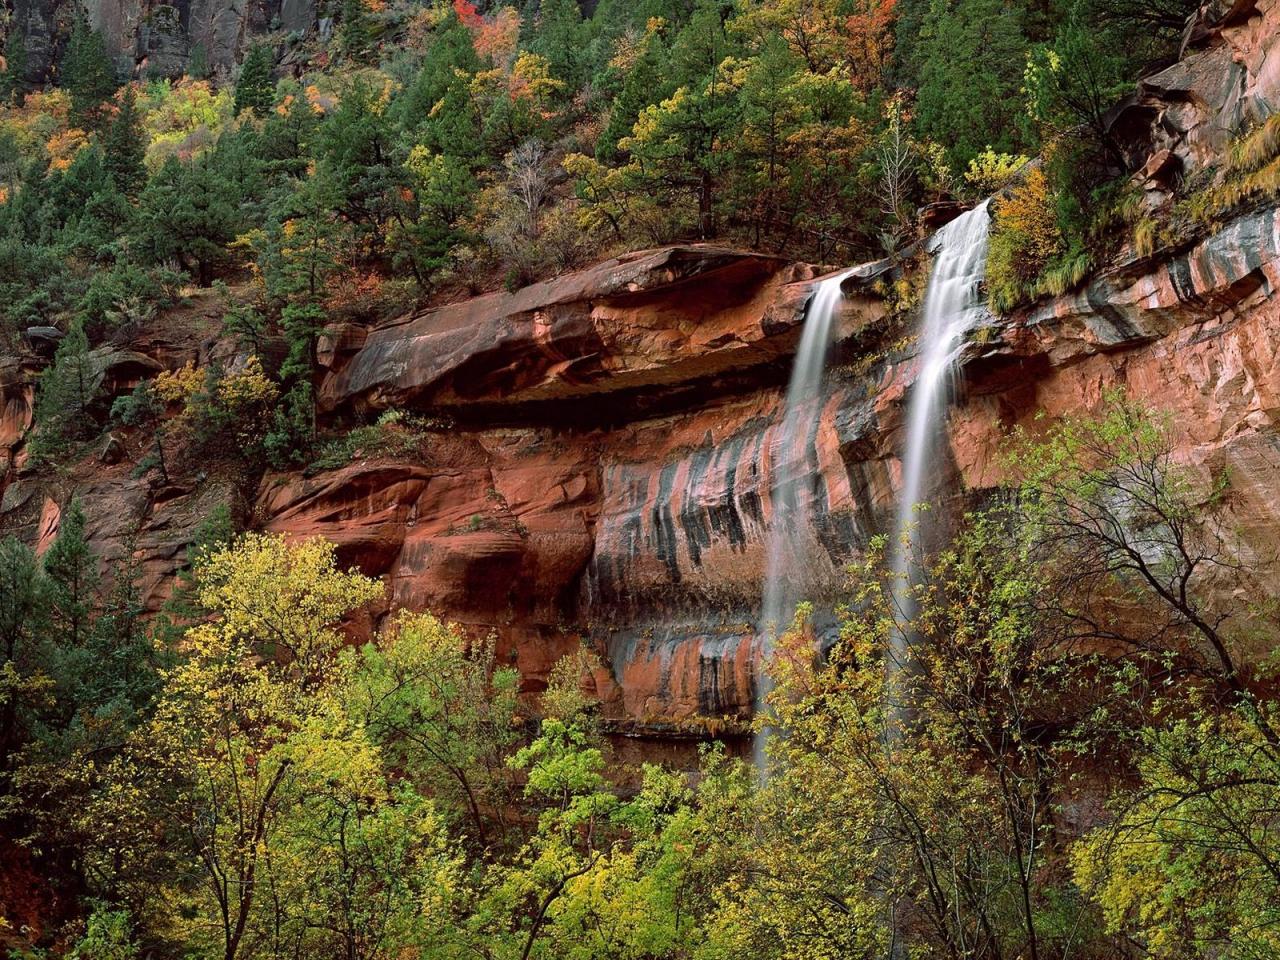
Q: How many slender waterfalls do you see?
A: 2